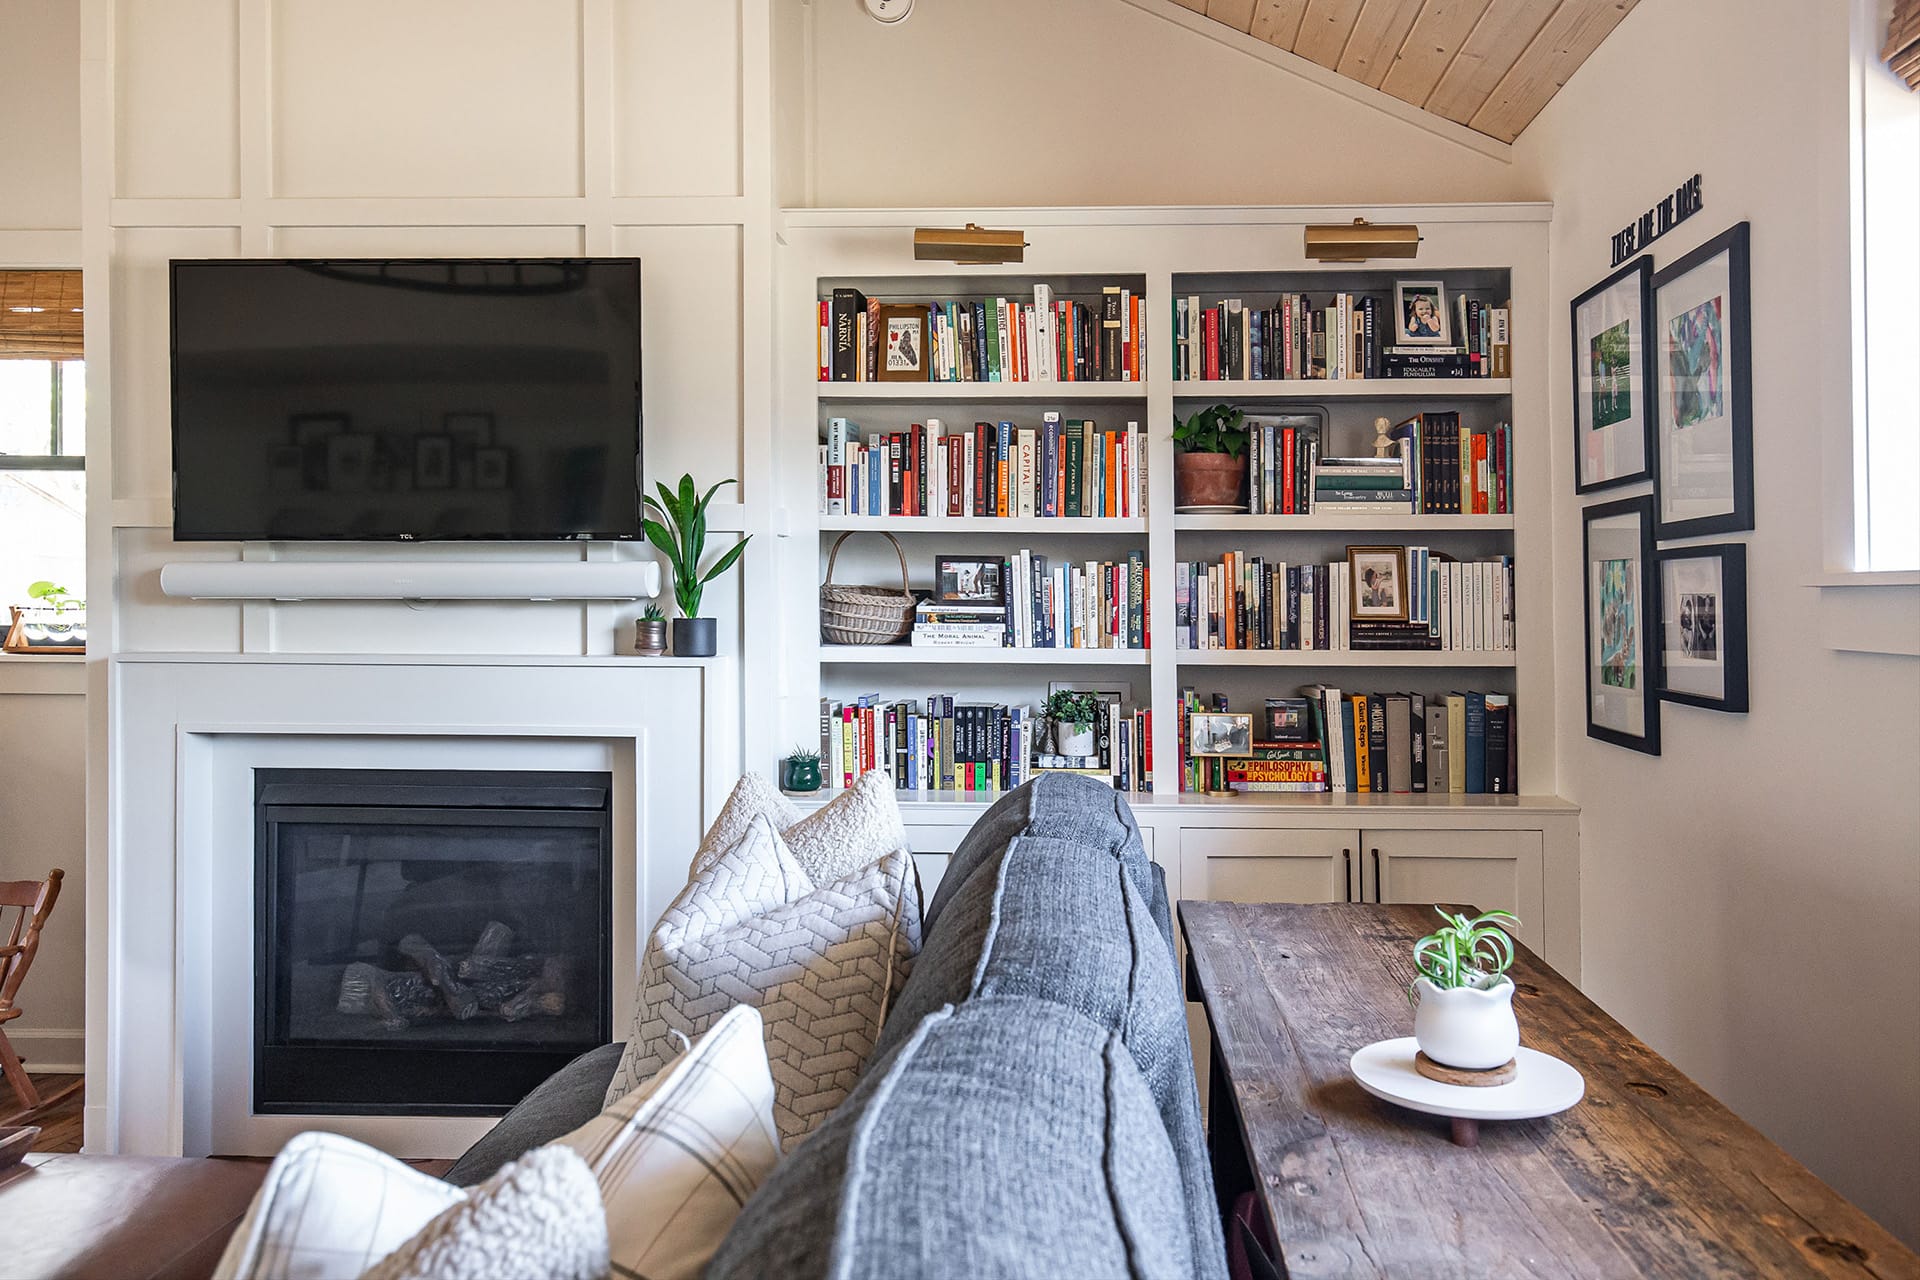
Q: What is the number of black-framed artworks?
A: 4